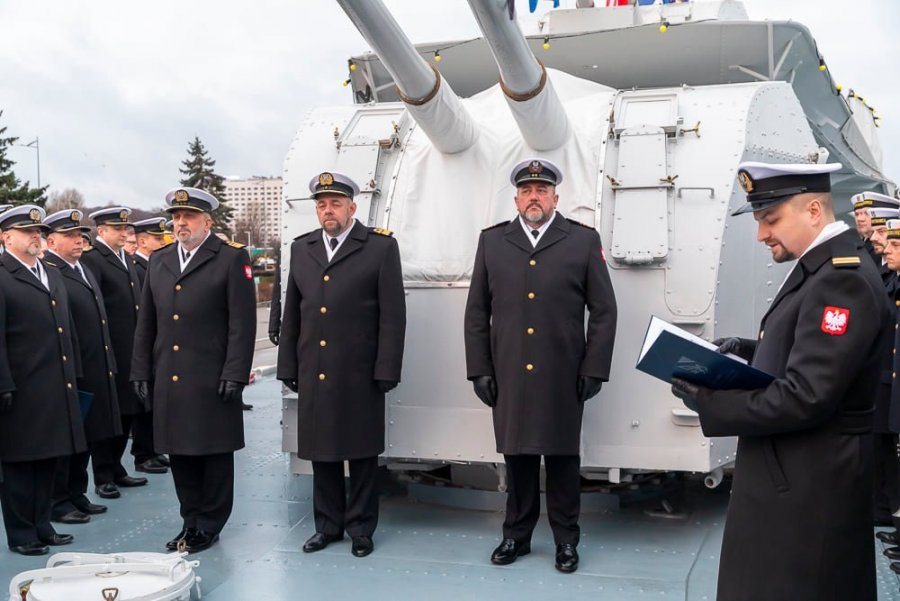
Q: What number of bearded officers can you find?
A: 5